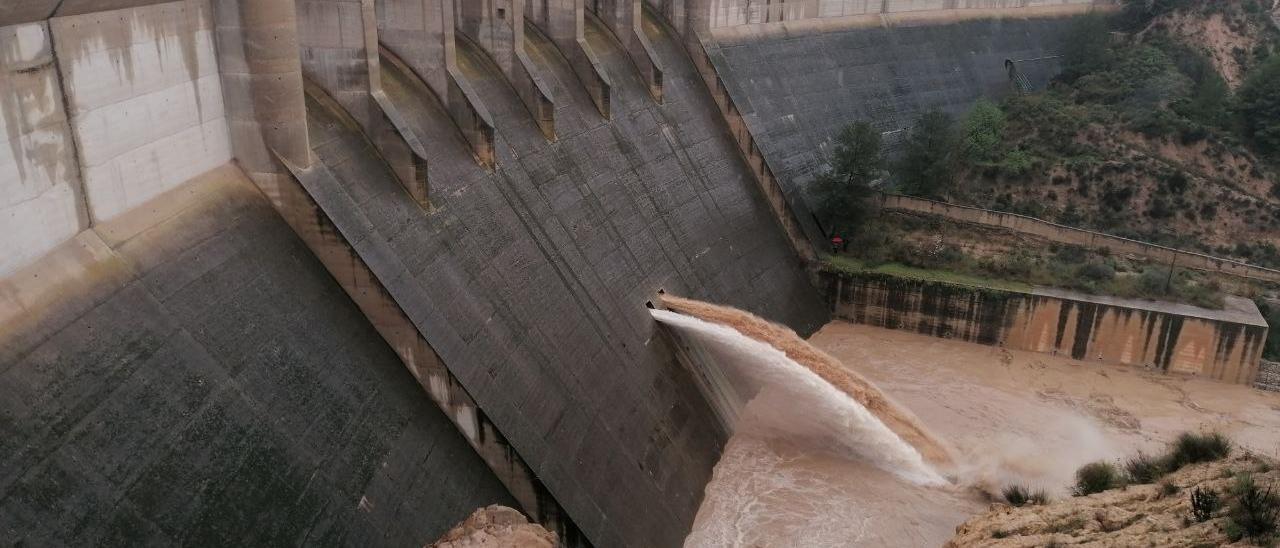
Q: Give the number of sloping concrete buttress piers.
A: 5